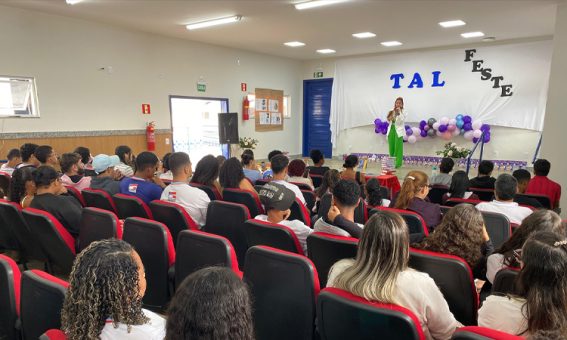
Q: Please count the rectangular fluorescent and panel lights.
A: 9